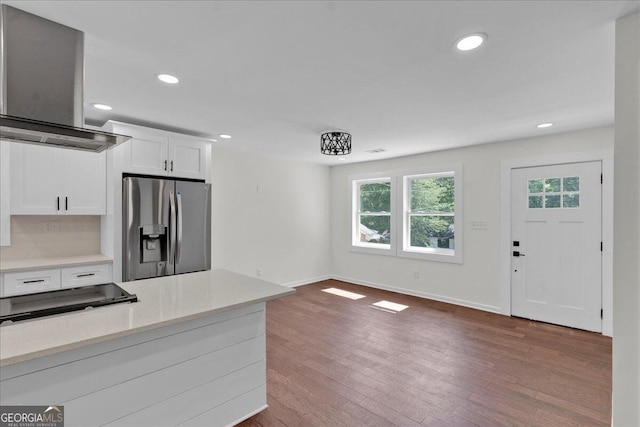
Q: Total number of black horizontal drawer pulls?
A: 2